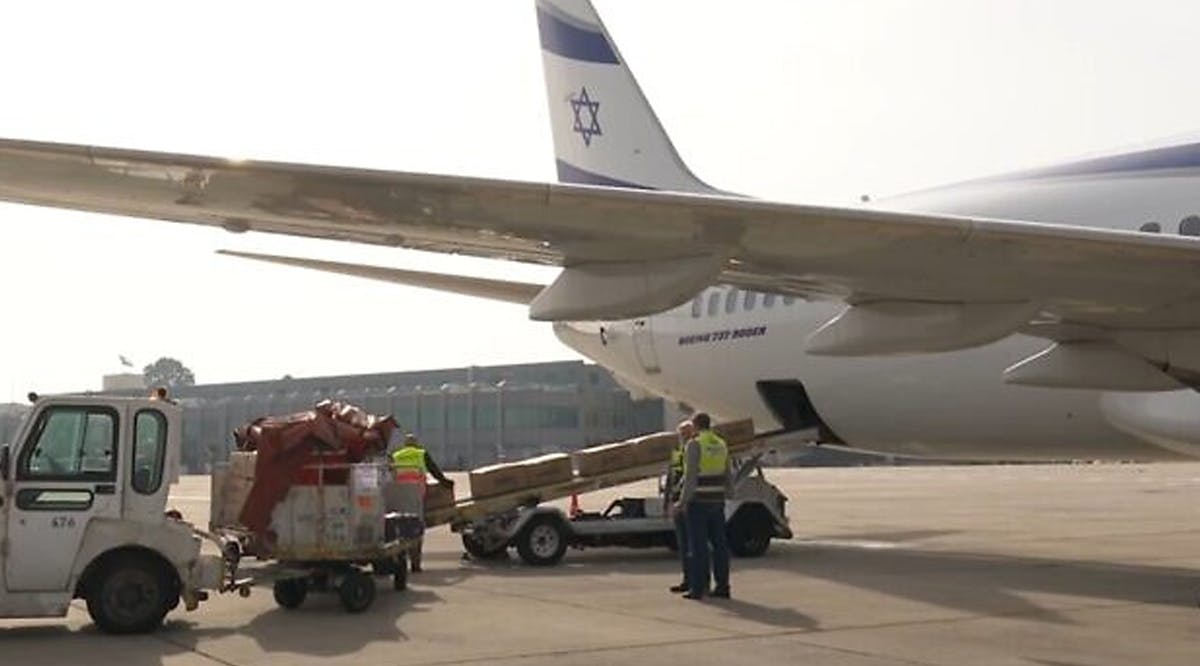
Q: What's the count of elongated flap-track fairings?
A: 3